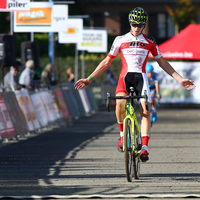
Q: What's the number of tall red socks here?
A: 2